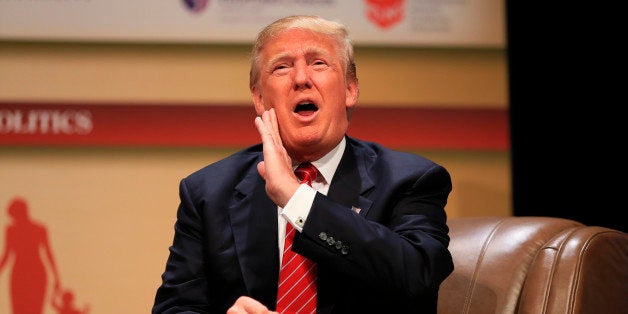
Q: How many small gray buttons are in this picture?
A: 4